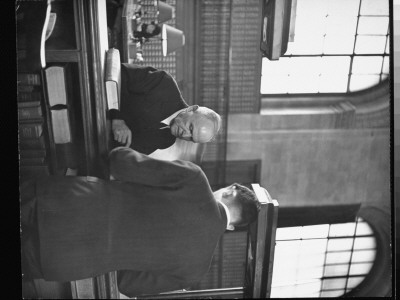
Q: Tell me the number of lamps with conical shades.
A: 2